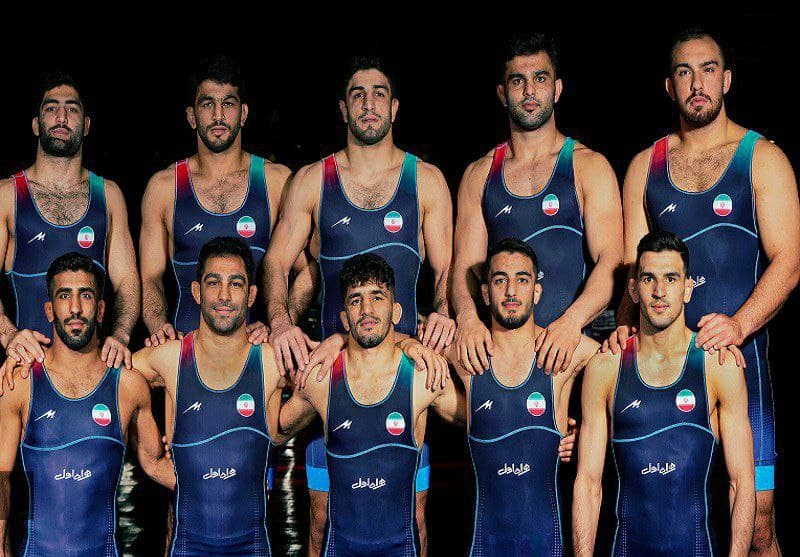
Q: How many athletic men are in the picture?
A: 10